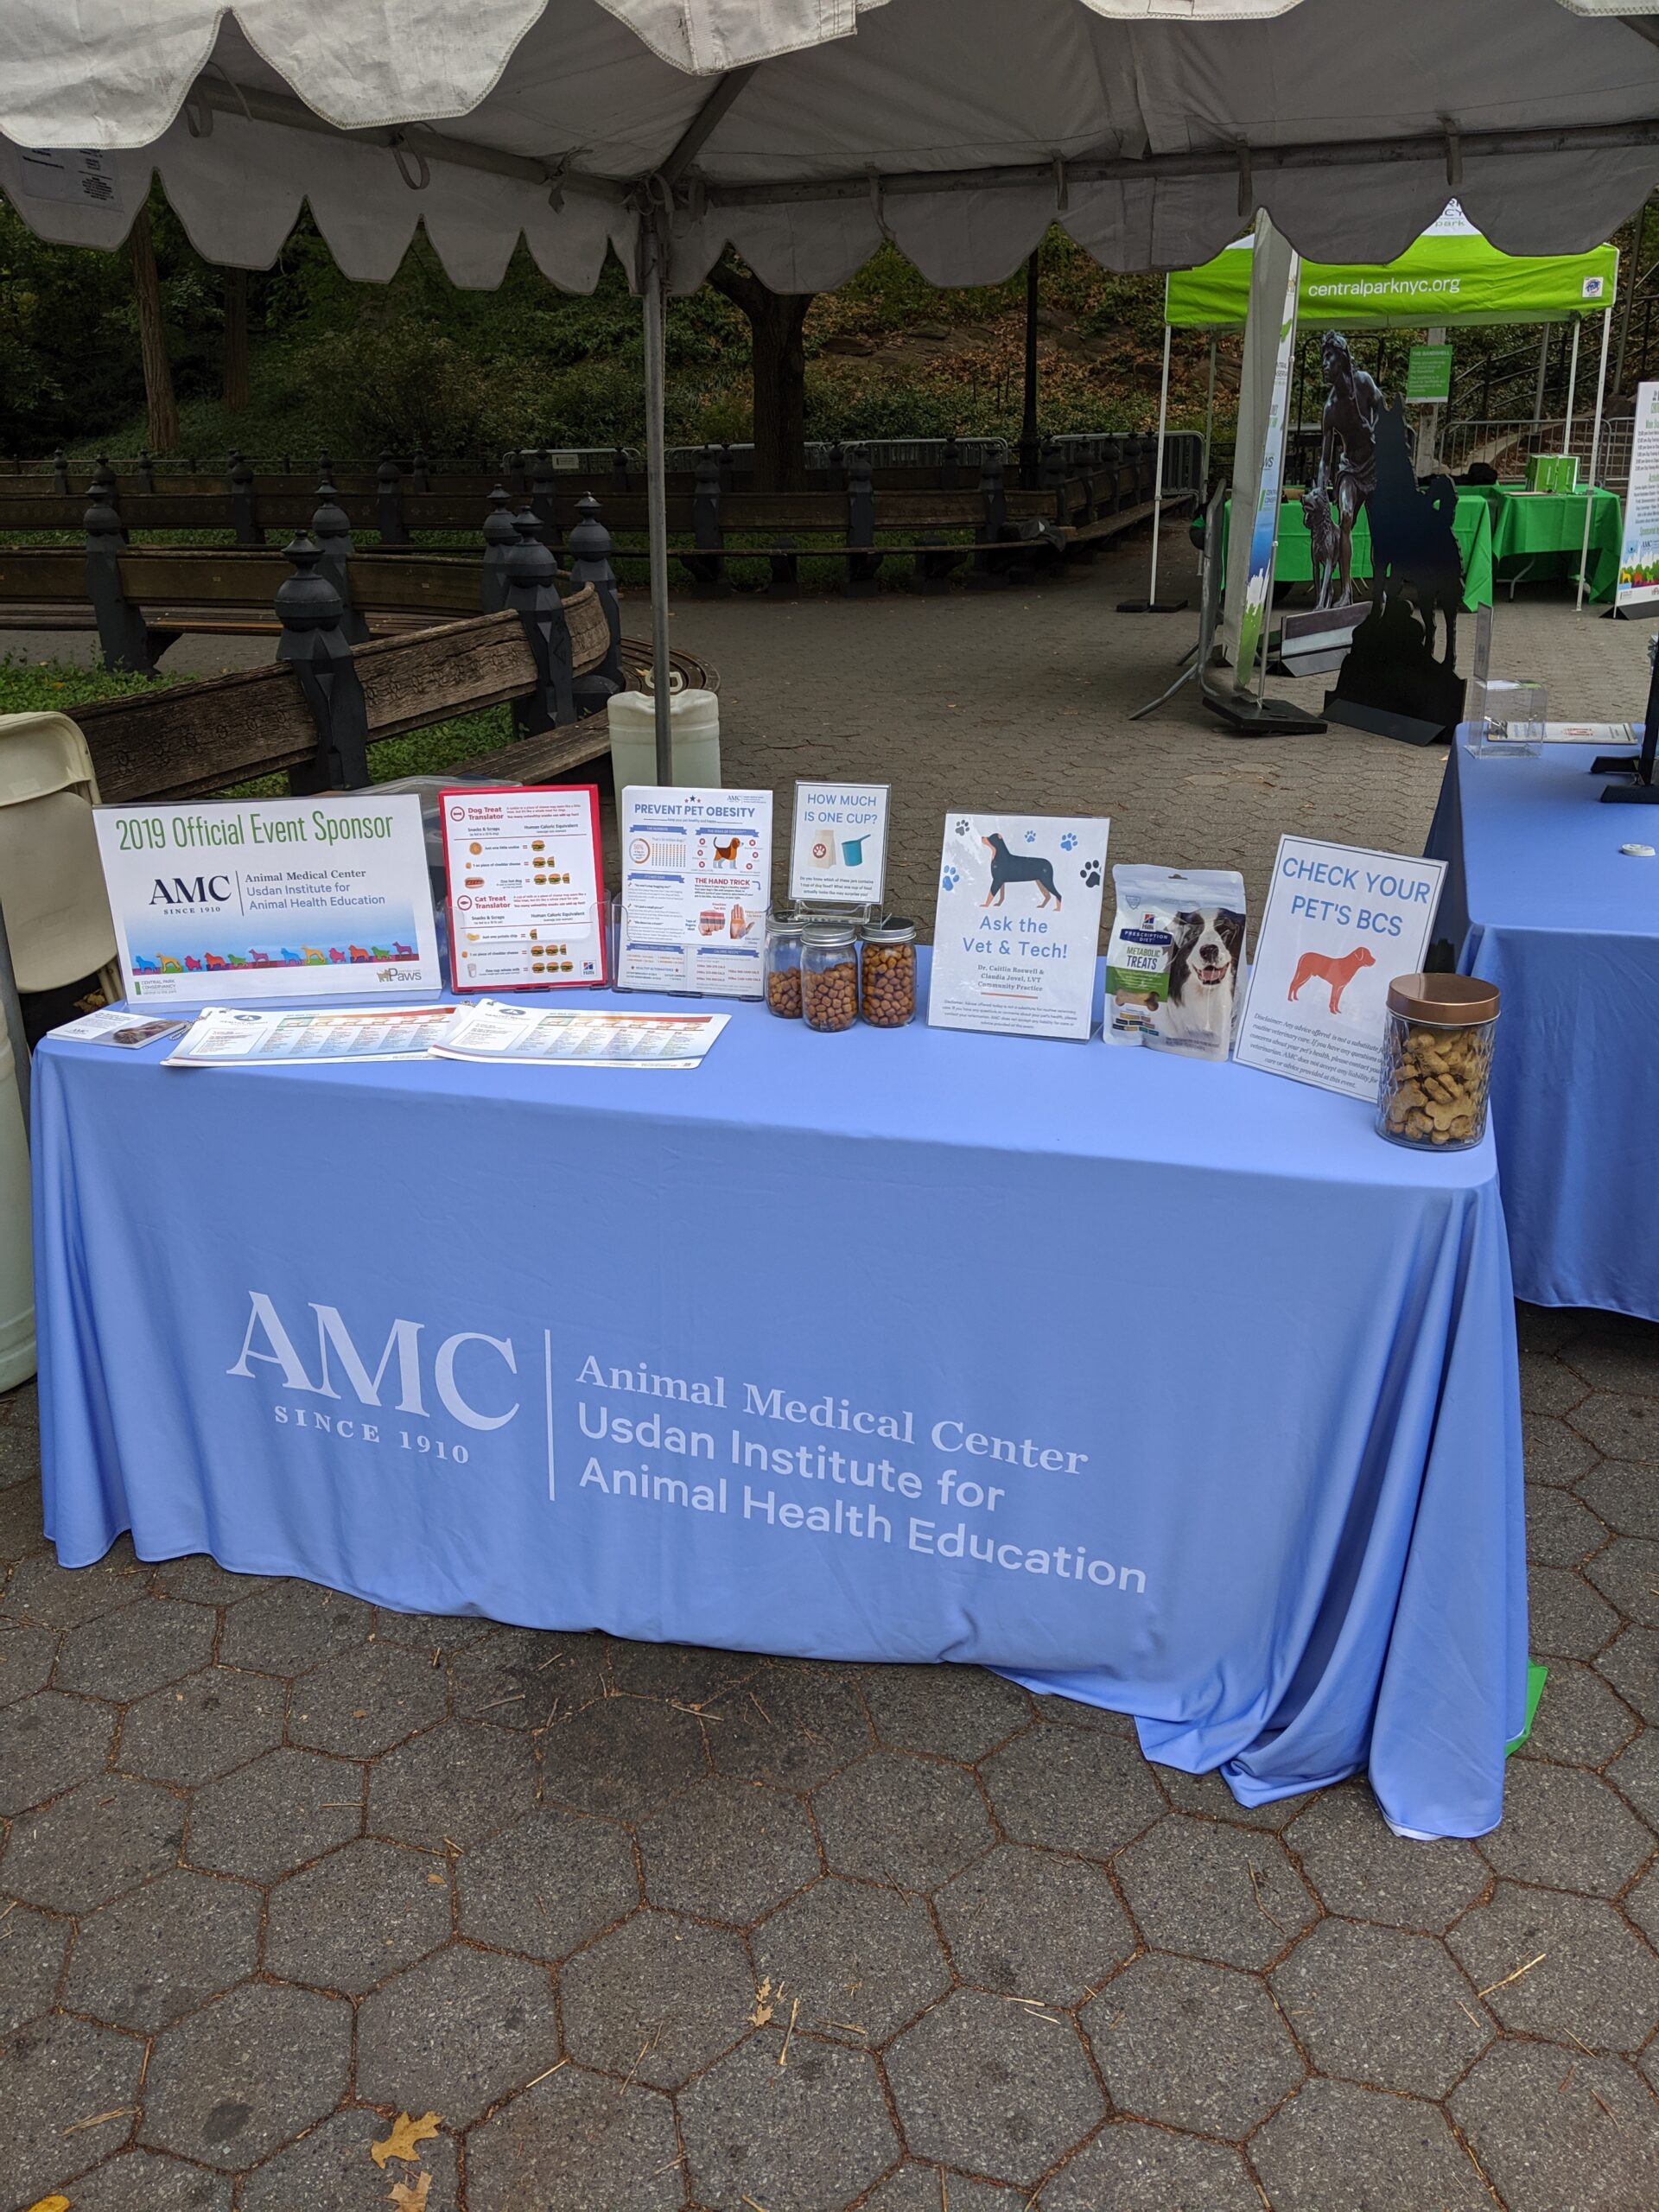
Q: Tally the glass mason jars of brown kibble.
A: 3